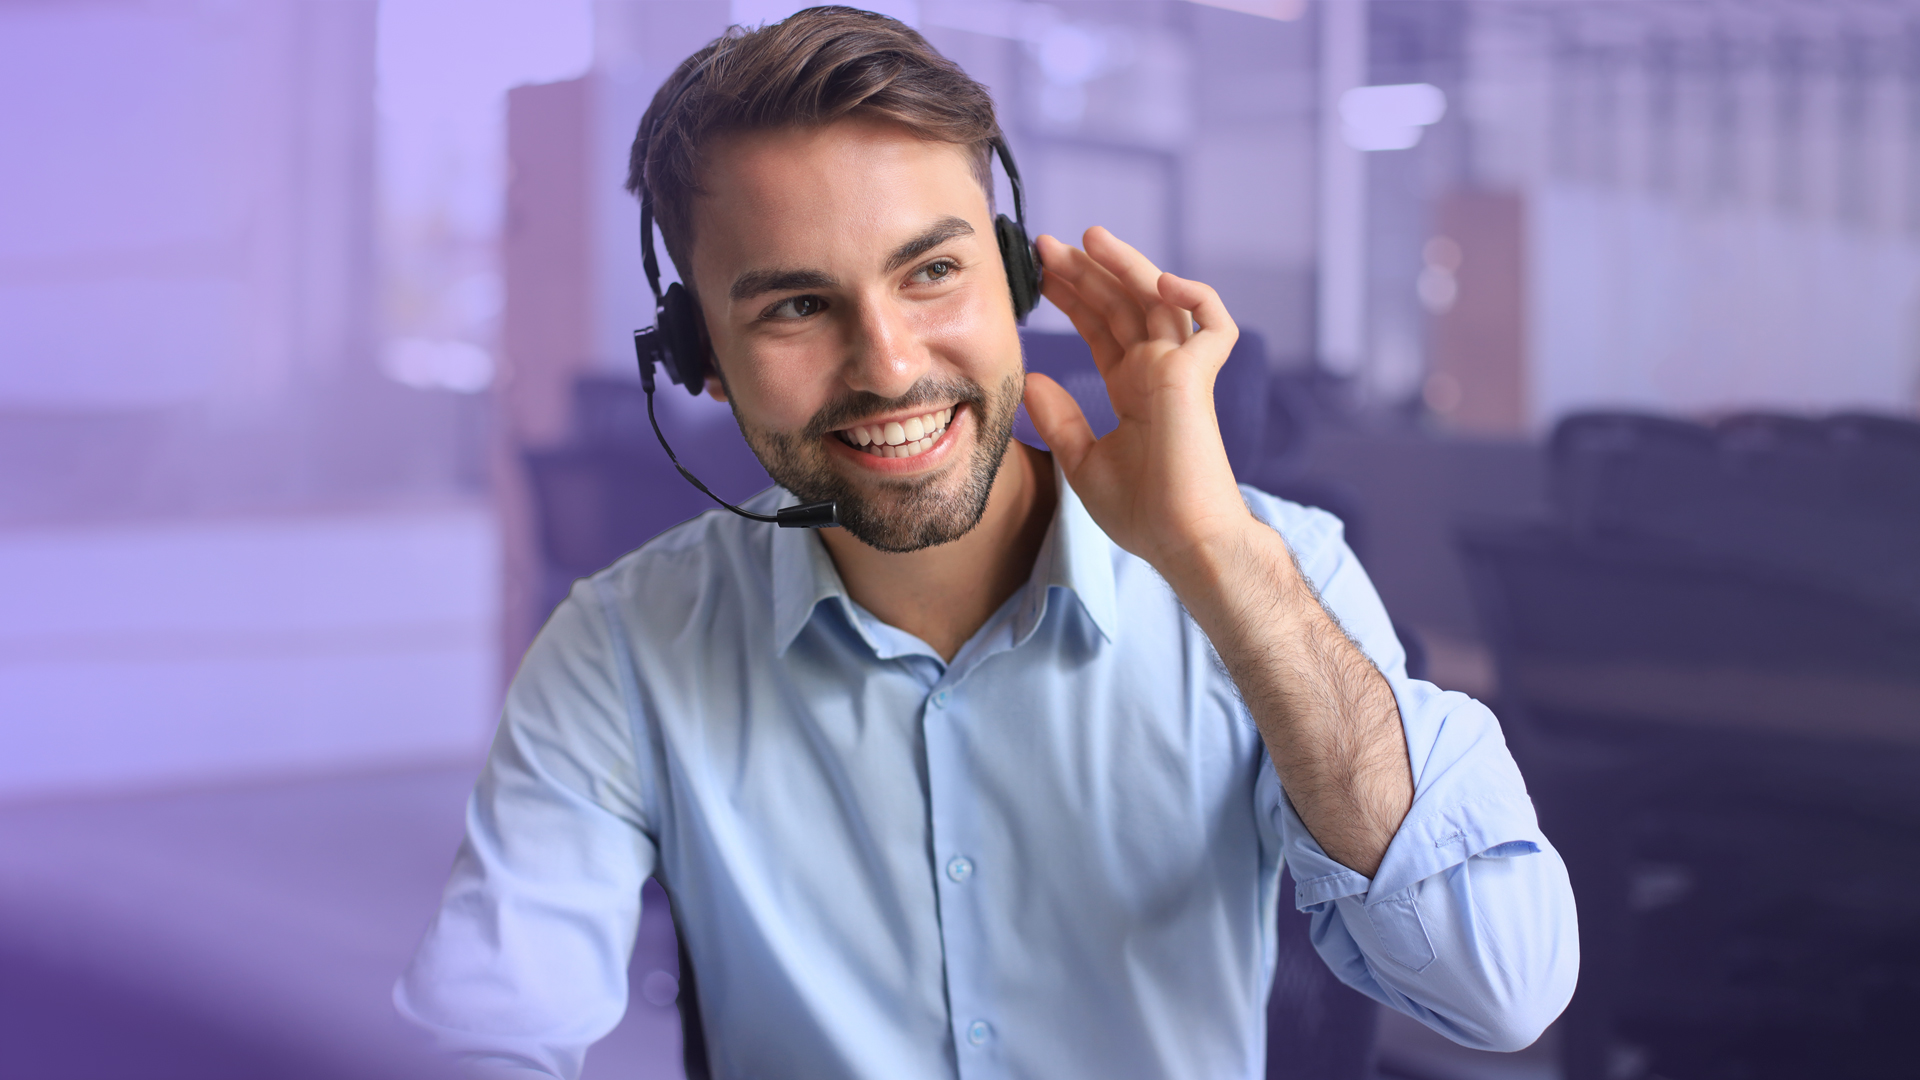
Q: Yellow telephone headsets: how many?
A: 0